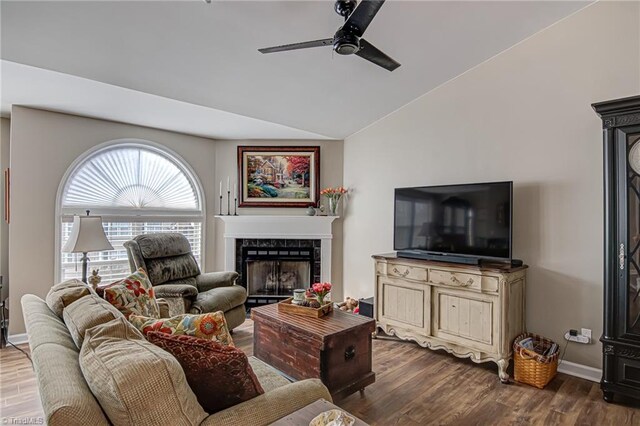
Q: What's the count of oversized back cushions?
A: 3